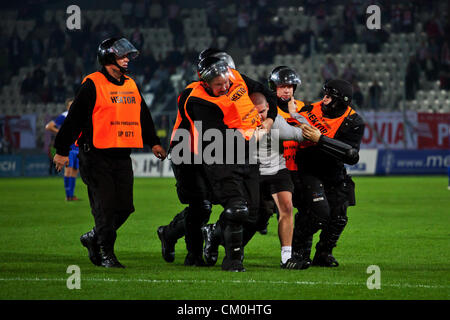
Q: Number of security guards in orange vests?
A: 5